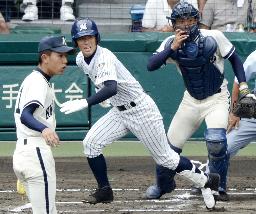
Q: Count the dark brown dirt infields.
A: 1